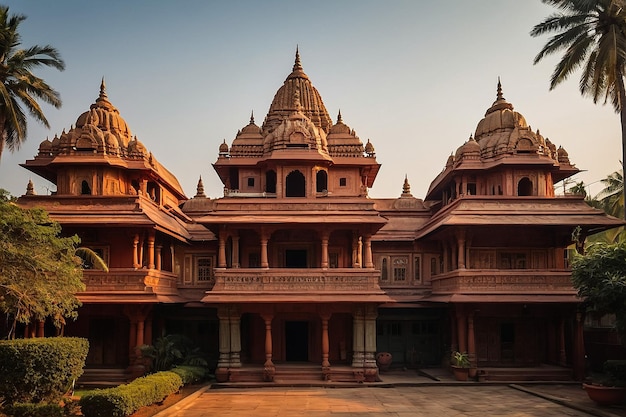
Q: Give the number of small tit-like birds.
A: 0